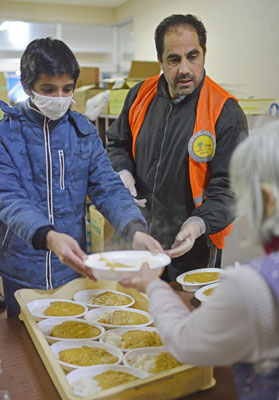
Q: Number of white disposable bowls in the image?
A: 11